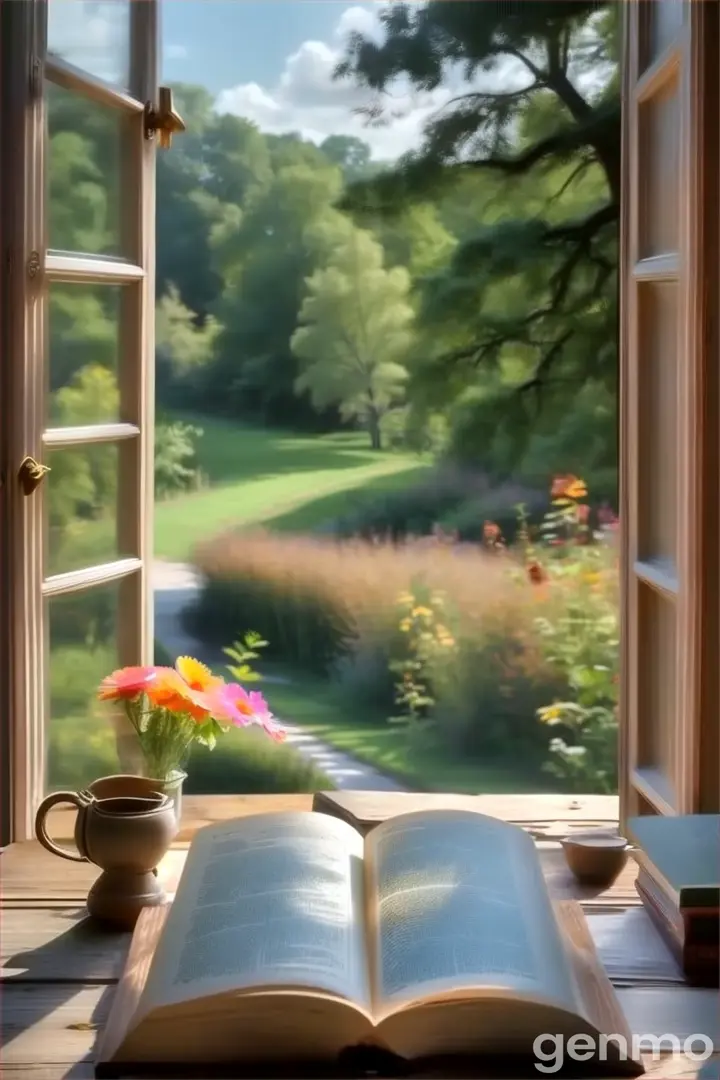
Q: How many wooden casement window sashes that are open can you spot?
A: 2